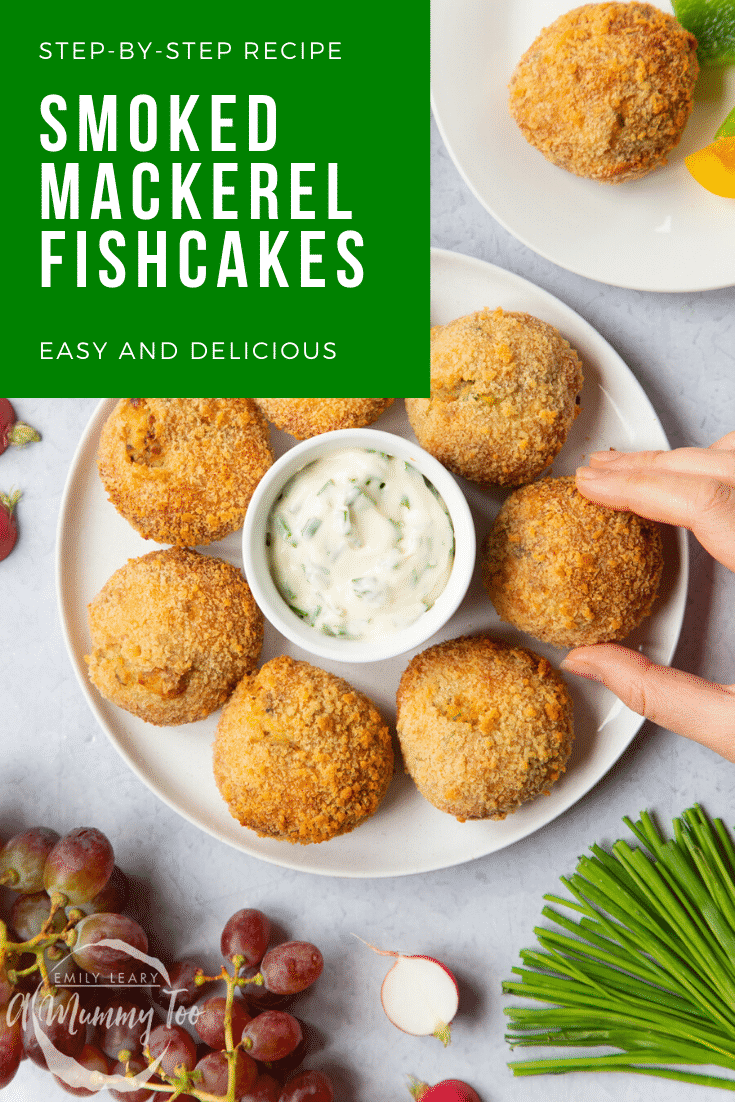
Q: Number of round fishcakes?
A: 8